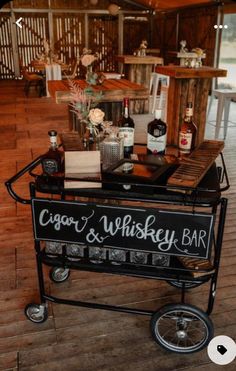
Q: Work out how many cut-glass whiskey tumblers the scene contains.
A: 6